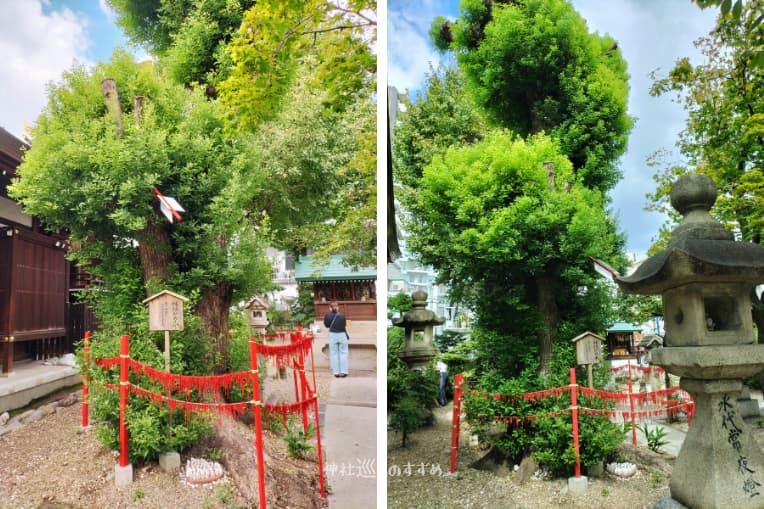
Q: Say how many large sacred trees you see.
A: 2